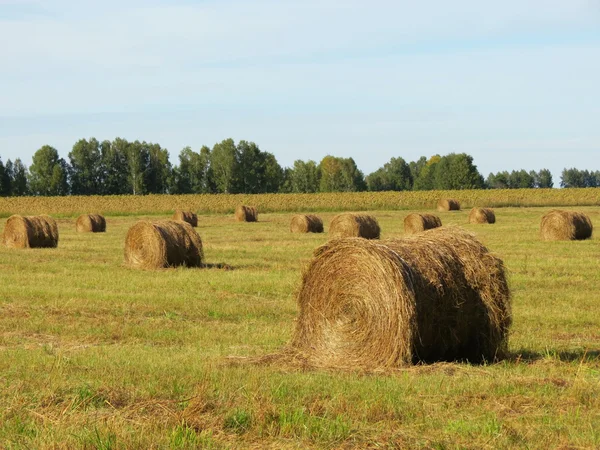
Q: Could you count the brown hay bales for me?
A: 12